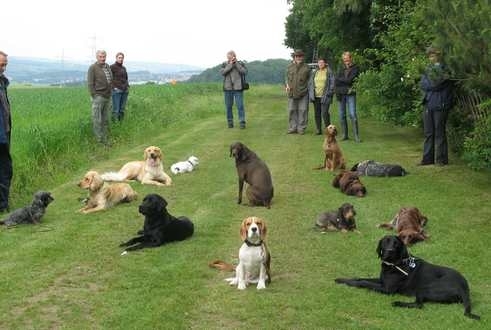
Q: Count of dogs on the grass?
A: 13